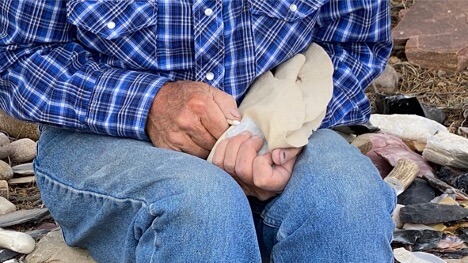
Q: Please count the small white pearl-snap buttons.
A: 4